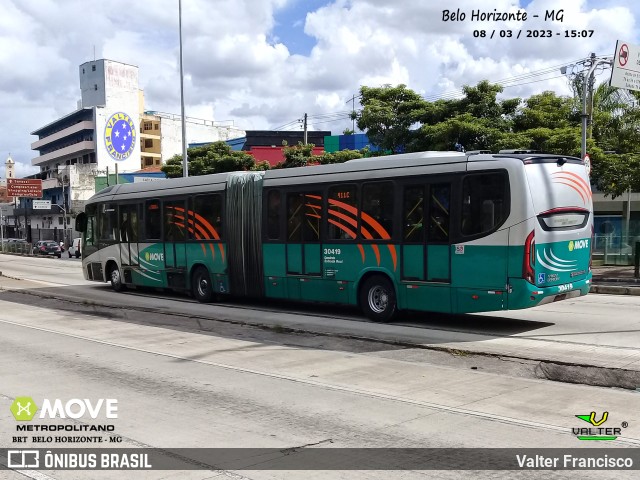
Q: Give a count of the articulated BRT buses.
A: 1